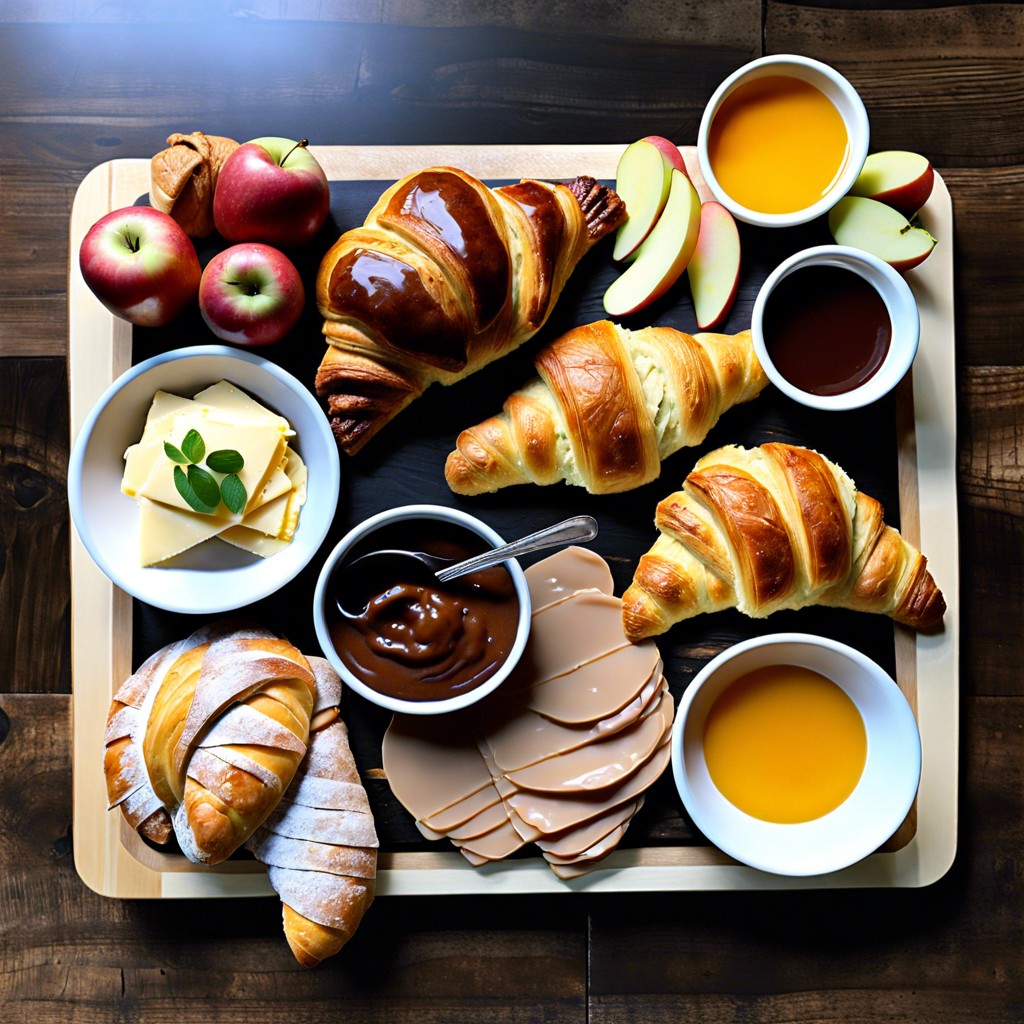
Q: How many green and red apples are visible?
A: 3